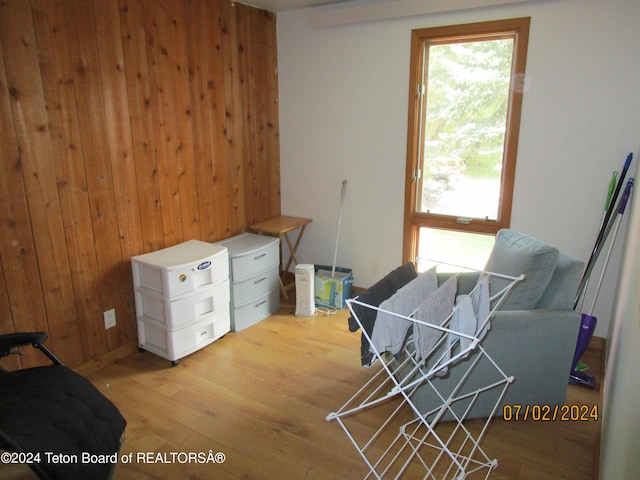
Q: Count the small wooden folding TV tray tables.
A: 1